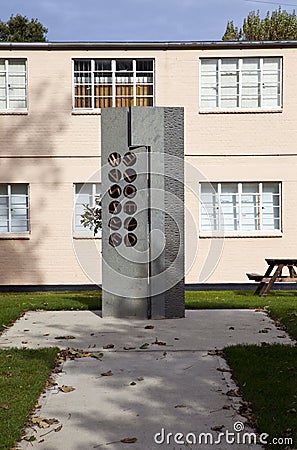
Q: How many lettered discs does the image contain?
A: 12